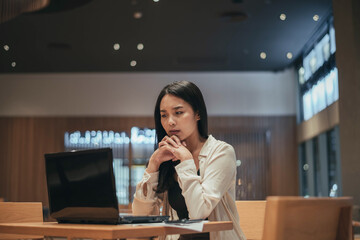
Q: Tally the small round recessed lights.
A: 11